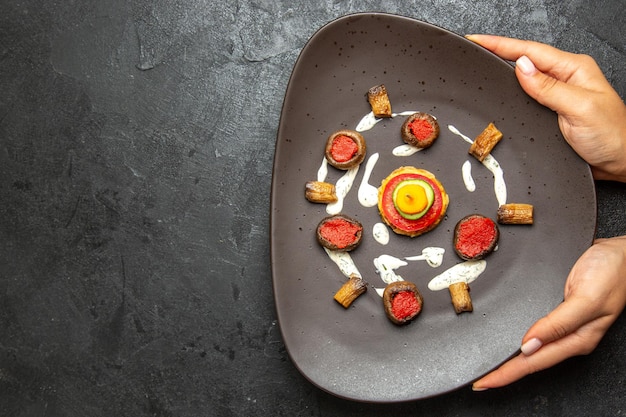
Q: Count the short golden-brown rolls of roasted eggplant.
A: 6